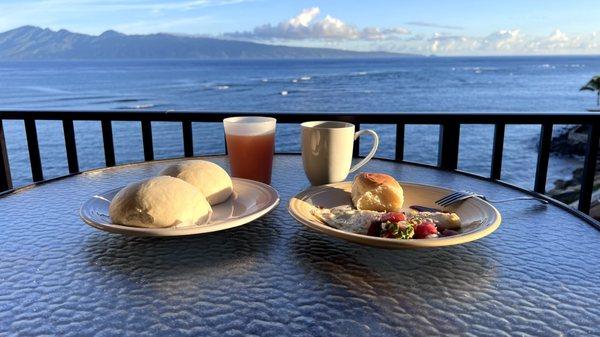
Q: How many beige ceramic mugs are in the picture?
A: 1